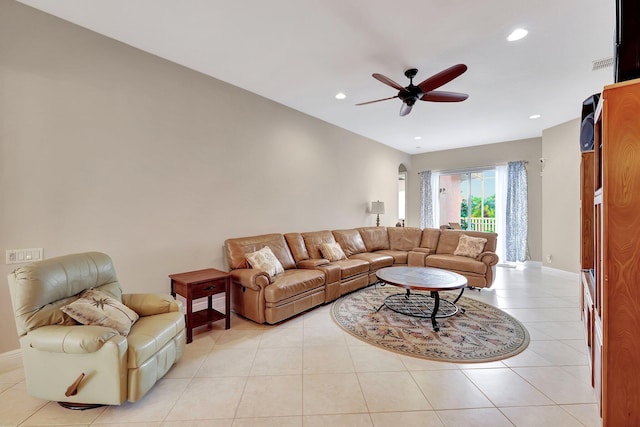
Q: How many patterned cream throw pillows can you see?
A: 4